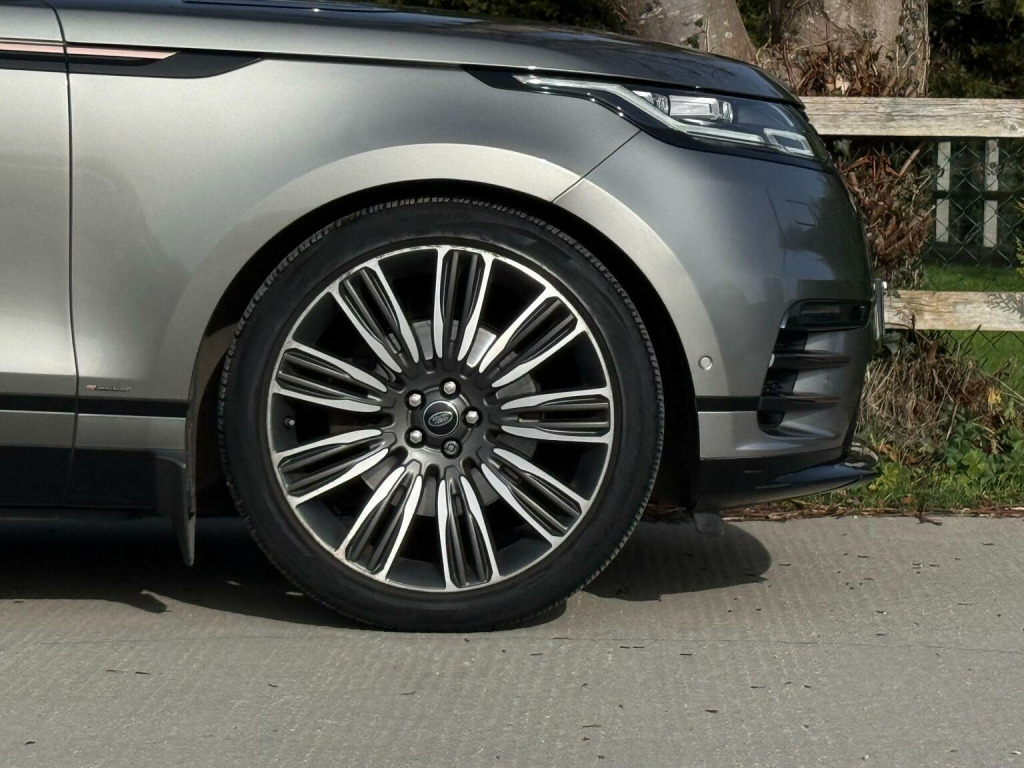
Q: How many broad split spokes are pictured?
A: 9